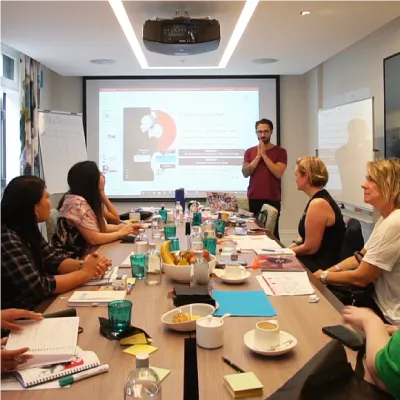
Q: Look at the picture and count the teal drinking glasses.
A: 8